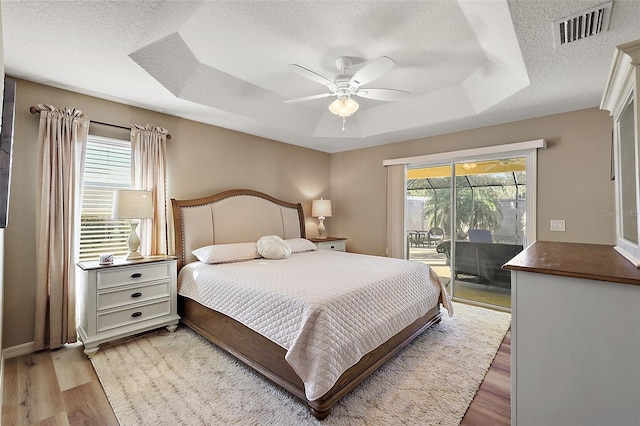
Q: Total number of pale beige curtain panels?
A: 2